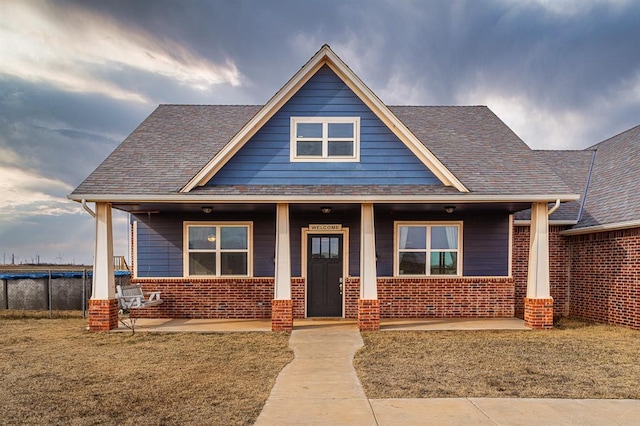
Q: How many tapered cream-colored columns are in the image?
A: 4